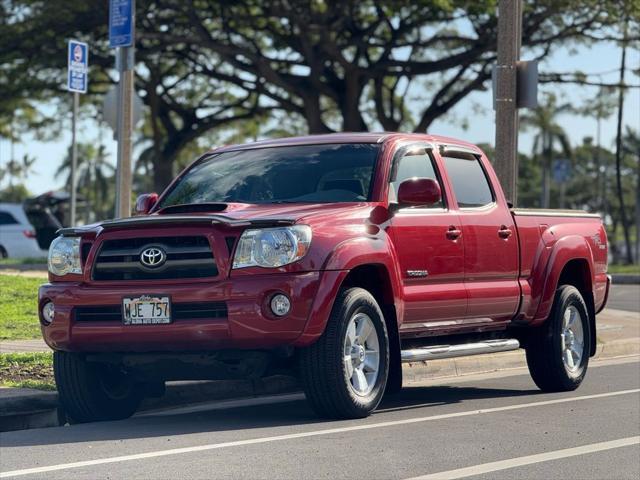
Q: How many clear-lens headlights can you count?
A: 2